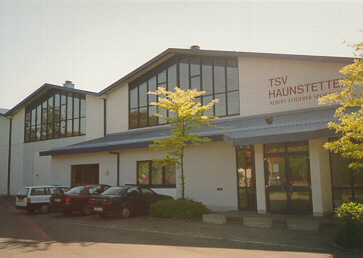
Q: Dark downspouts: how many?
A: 3